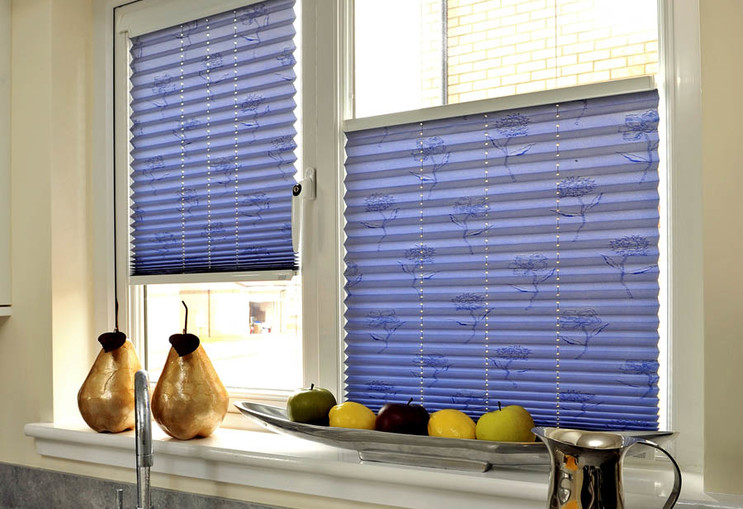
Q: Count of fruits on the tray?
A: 5